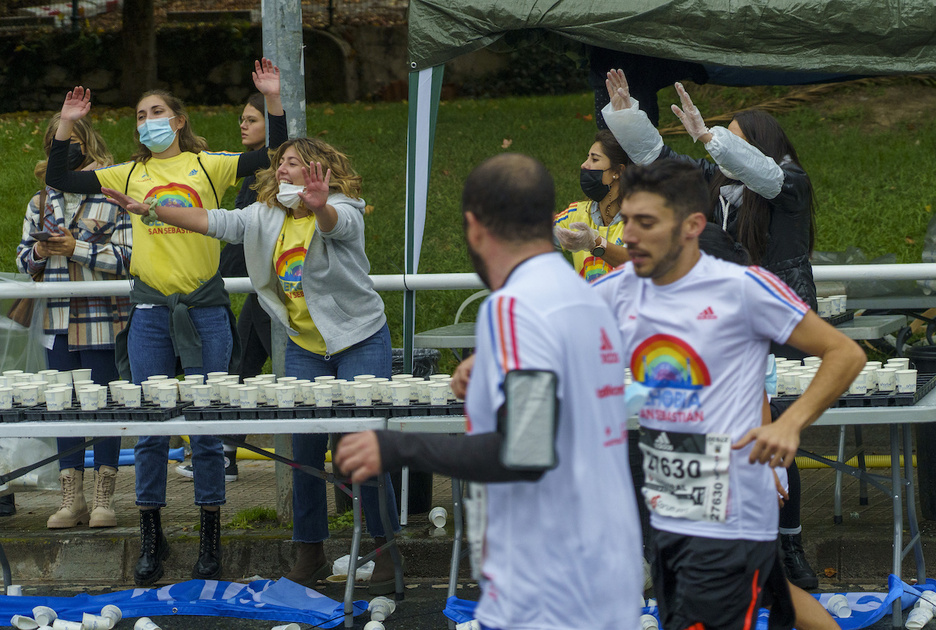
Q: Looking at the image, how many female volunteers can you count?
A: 4